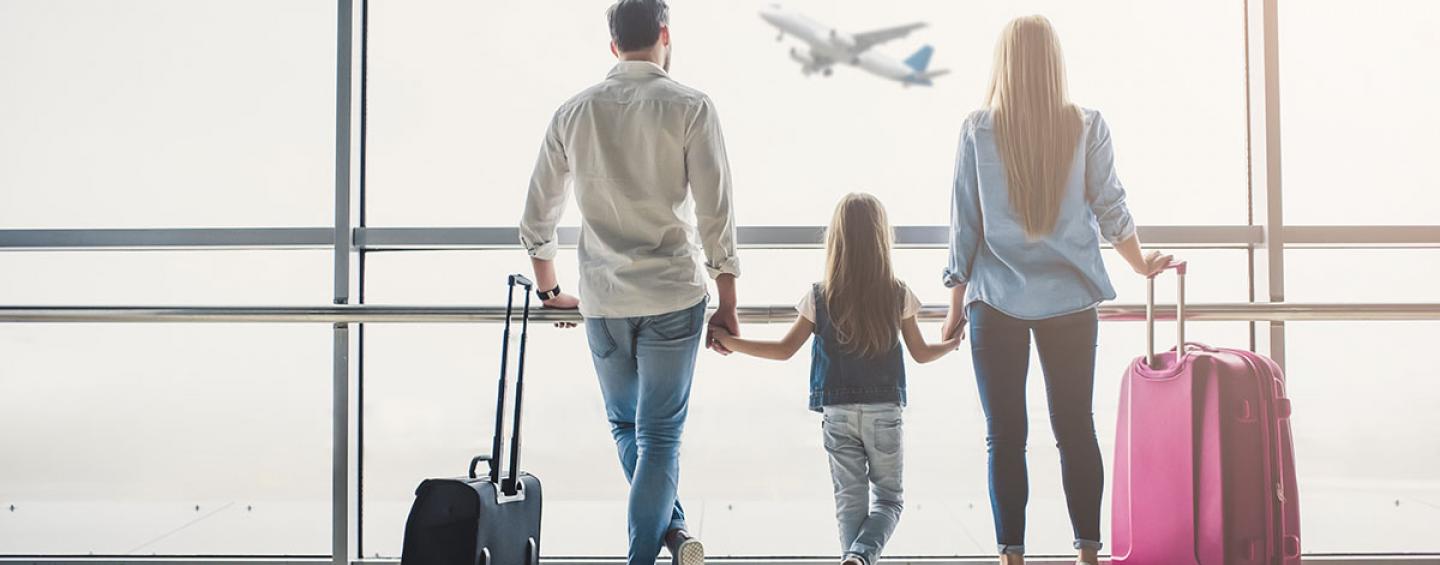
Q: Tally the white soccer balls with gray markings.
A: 0